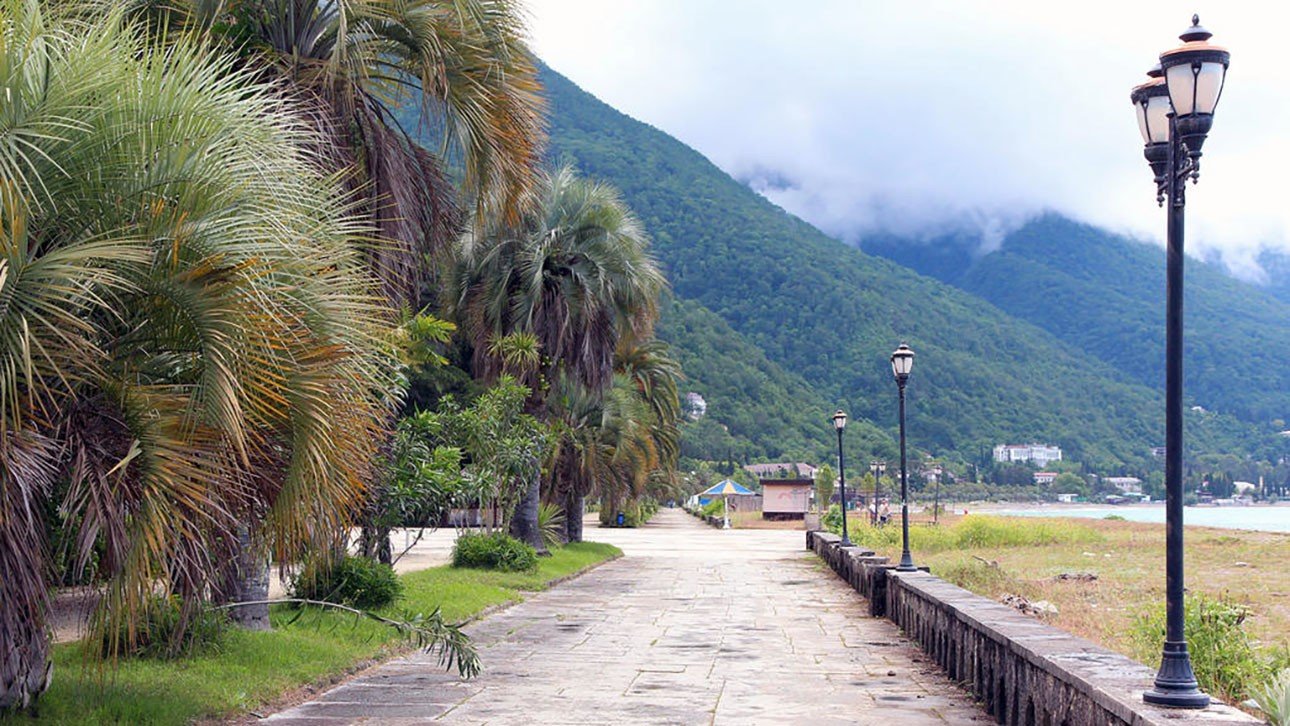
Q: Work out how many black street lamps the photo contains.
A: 5